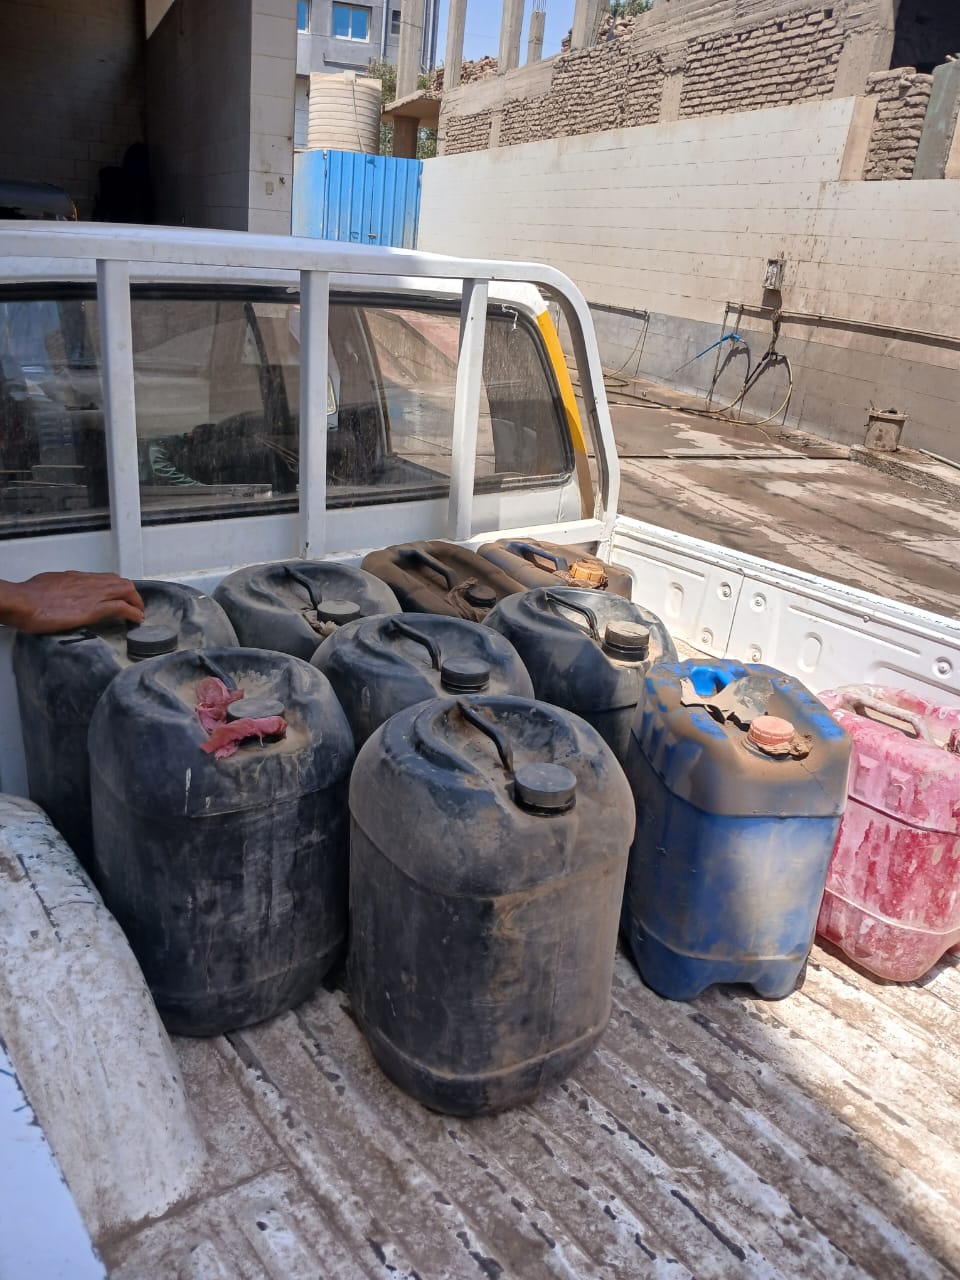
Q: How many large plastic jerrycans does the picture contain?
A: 10